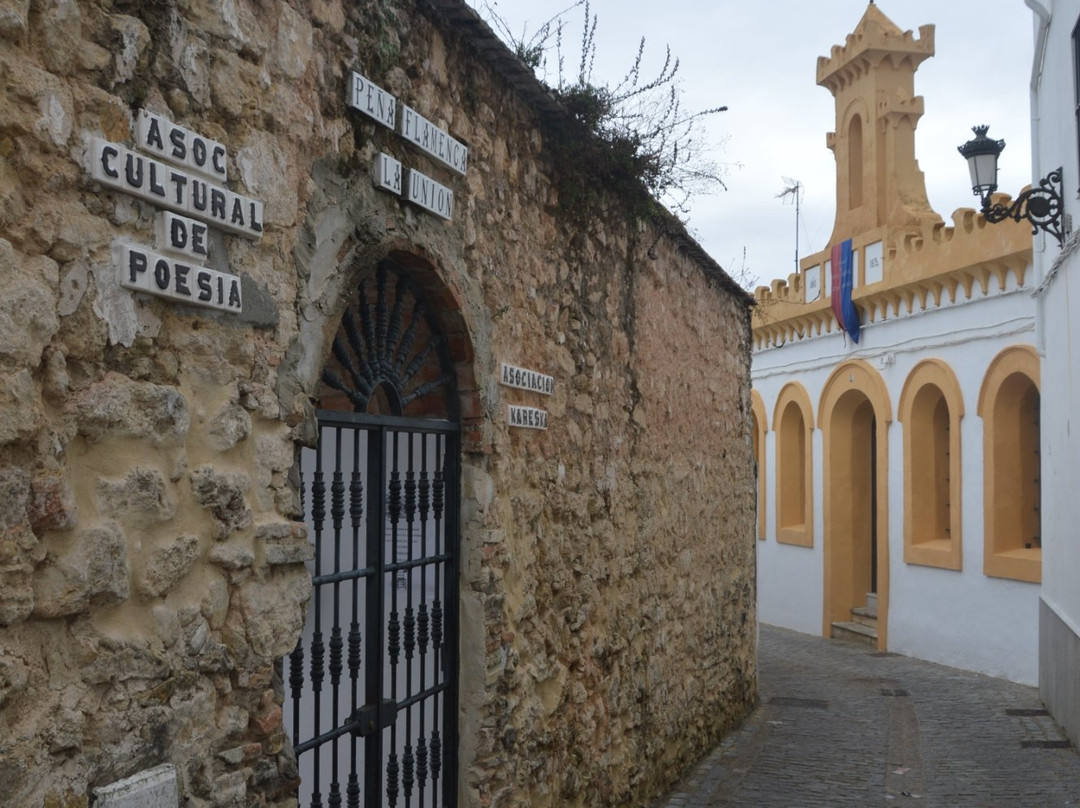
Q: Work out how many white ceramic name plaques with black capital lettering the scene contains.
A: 10